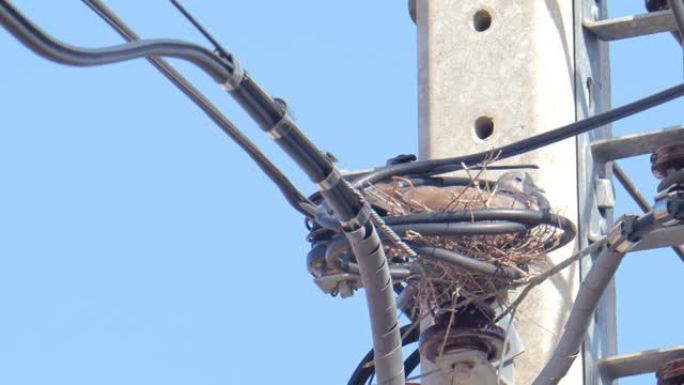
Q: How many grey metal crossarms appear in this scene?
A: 4